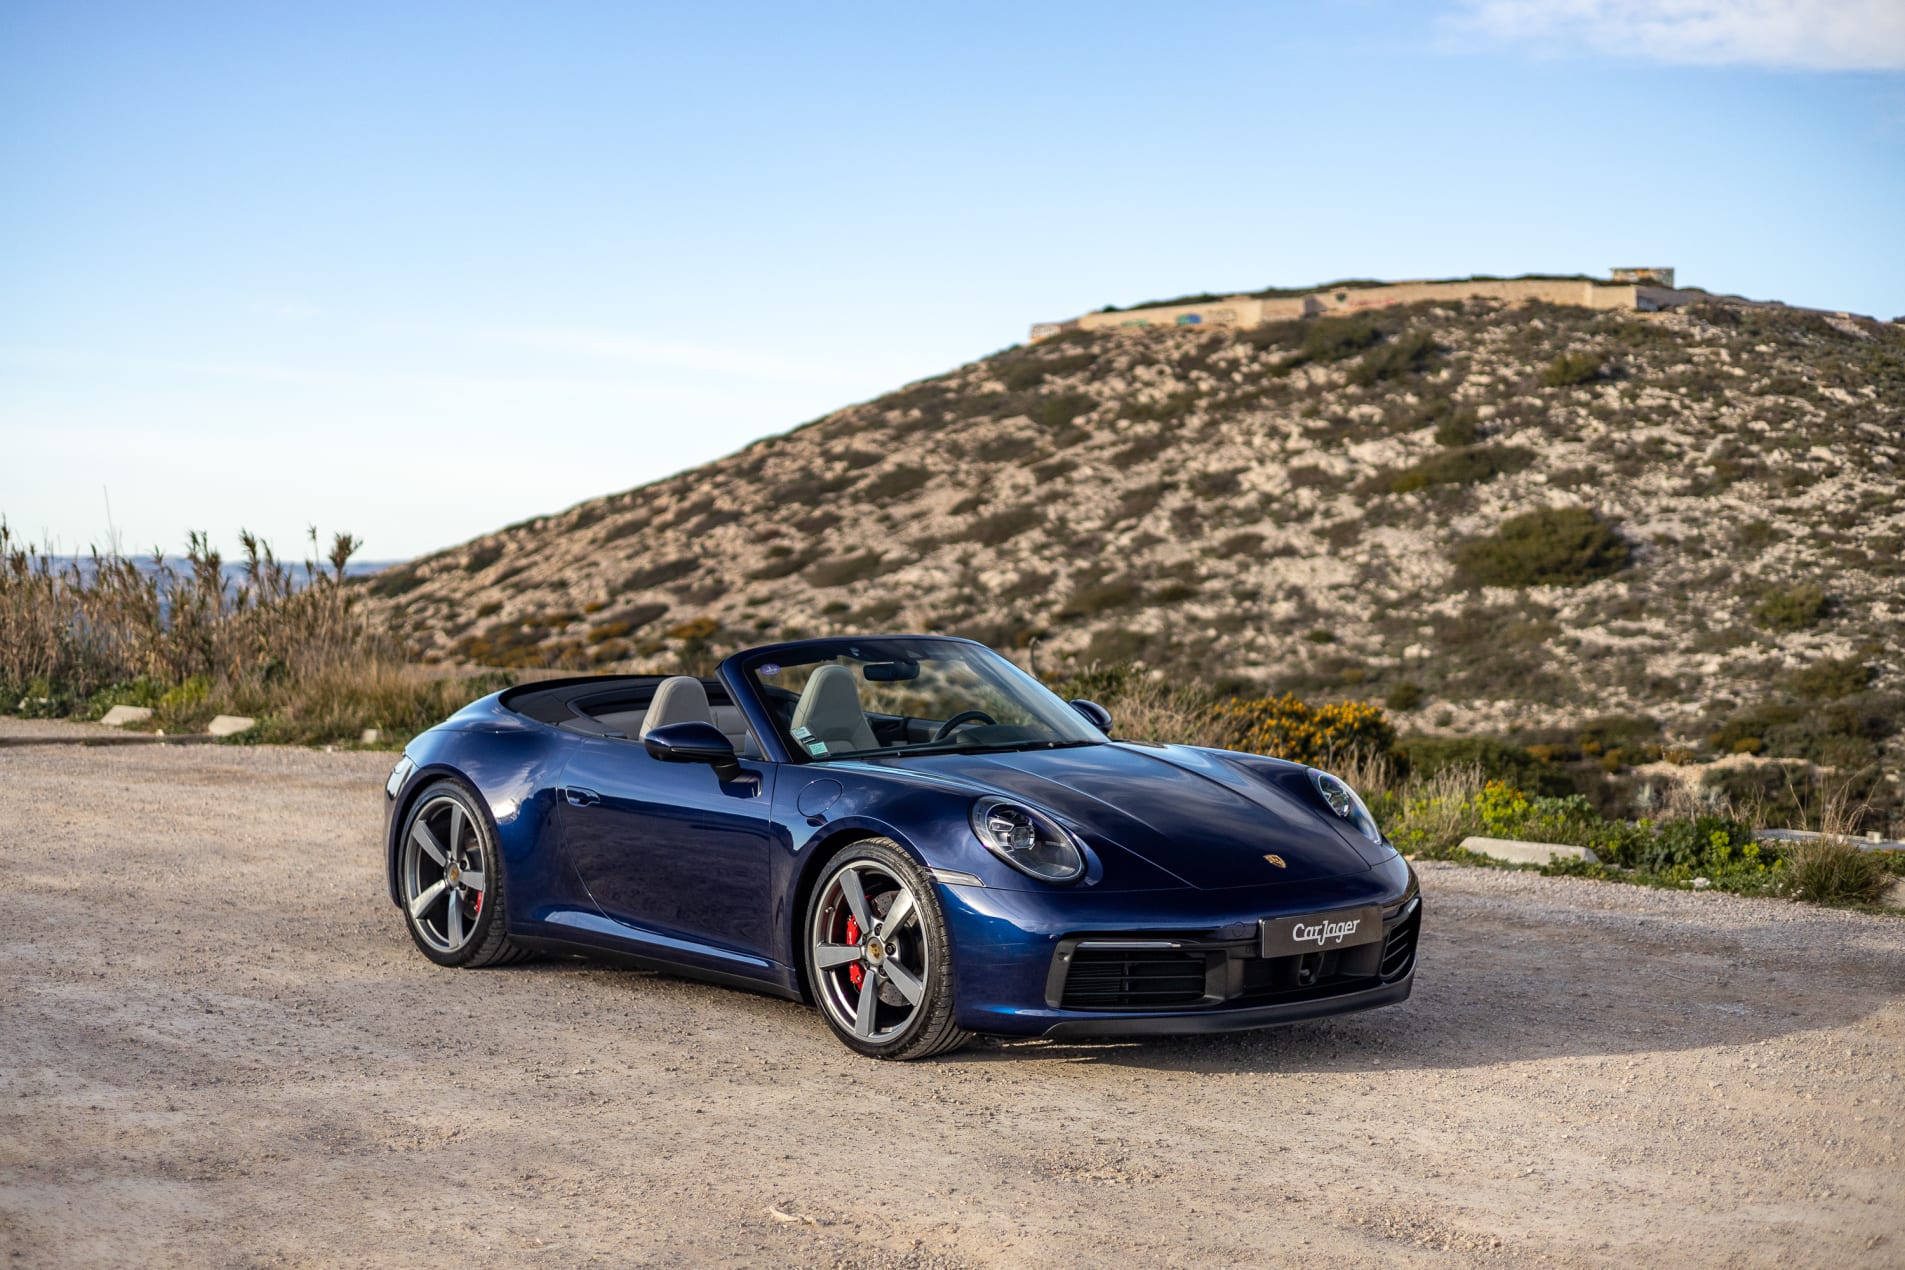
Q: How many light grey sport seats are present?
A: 2